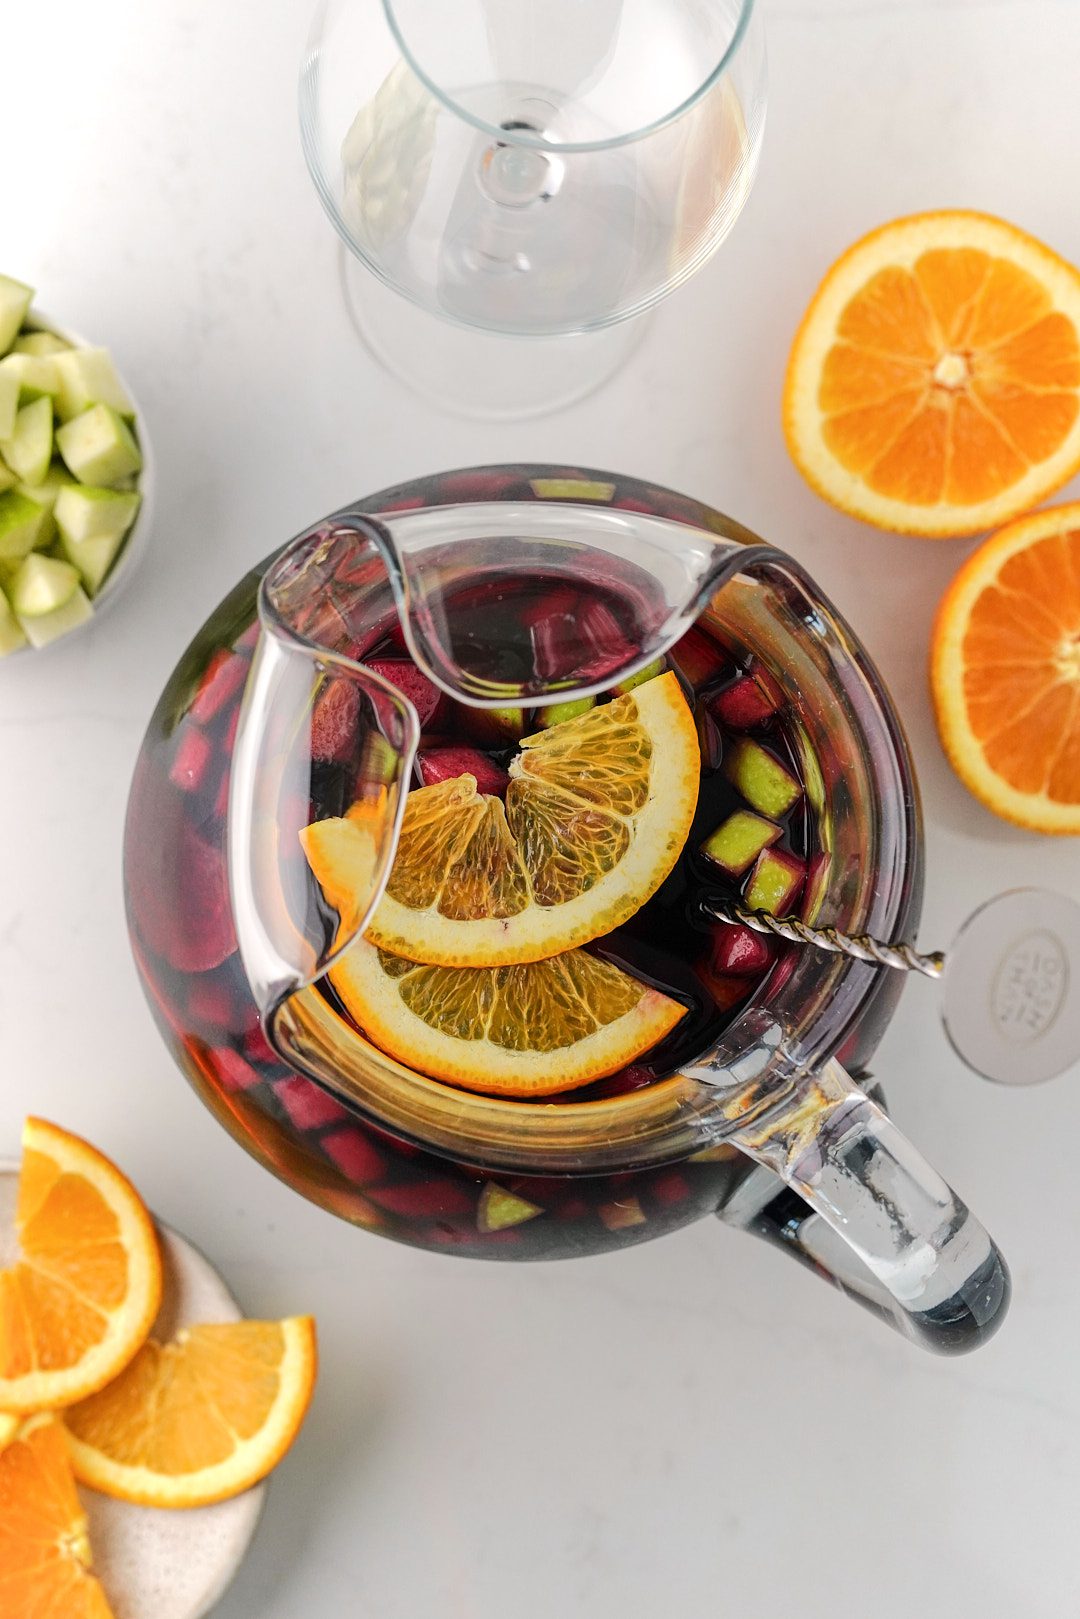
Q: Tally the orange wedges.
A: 5